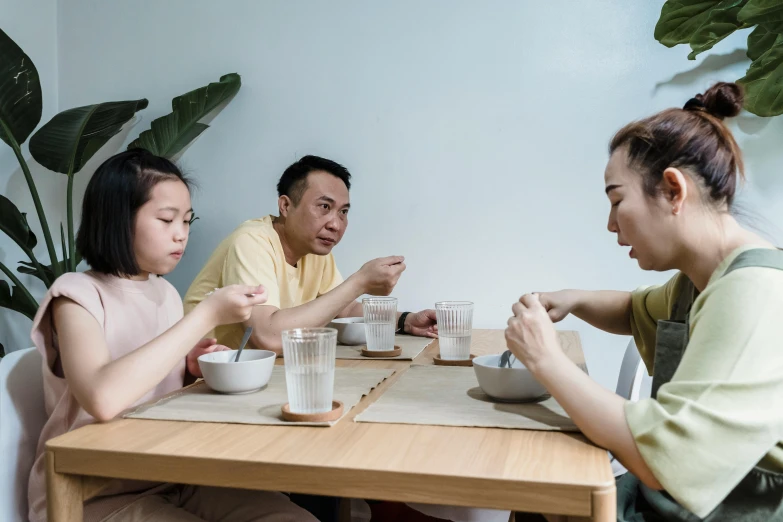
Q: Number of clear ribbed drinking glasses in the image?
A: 3